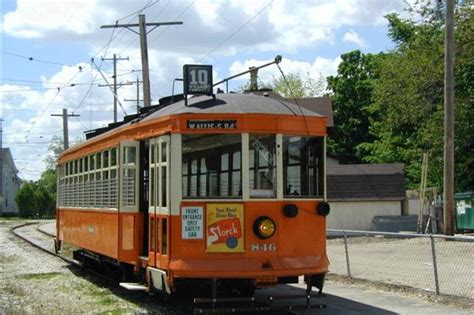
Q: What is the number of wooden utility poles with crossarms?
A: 4